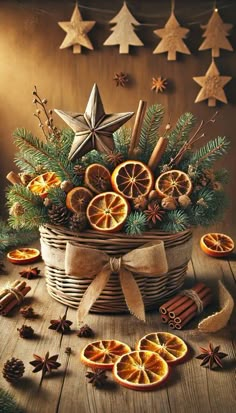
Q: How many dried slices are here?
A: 11